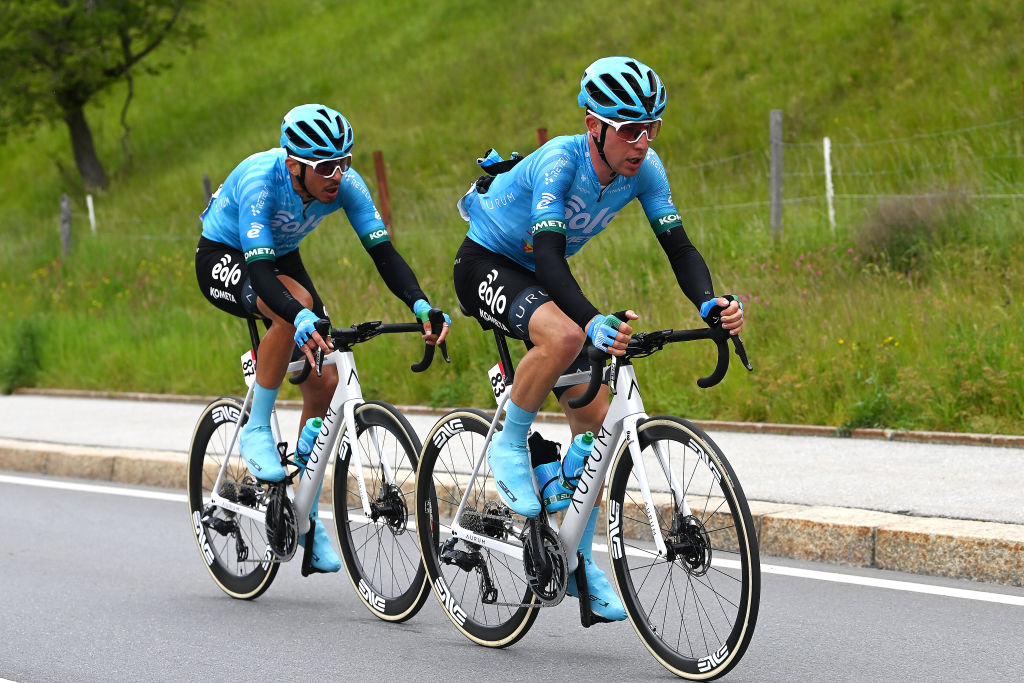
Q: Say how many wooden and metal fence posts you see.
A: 7